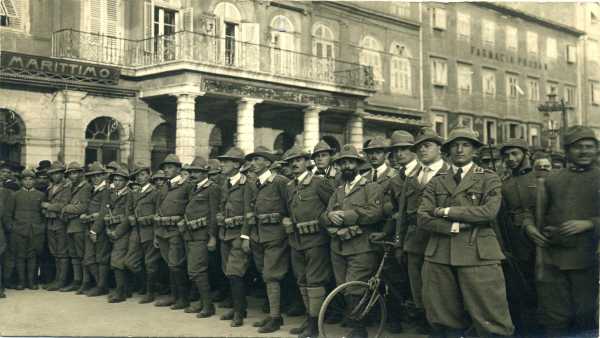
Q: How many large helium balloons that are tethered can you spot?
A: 0